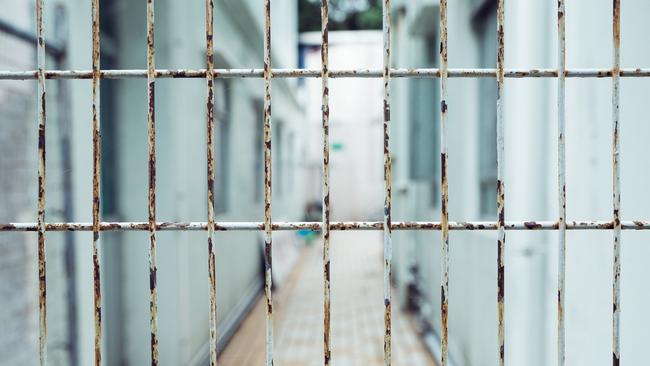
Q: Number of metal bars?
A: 13